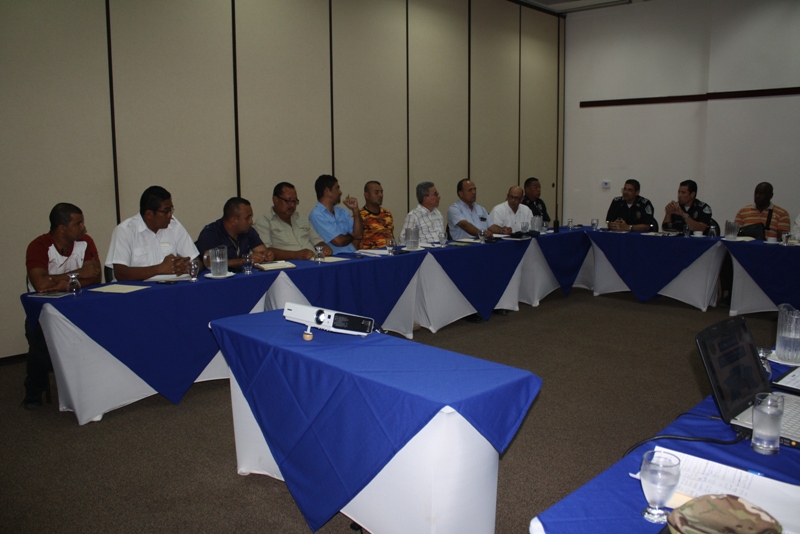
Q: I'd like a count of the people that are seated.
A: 13